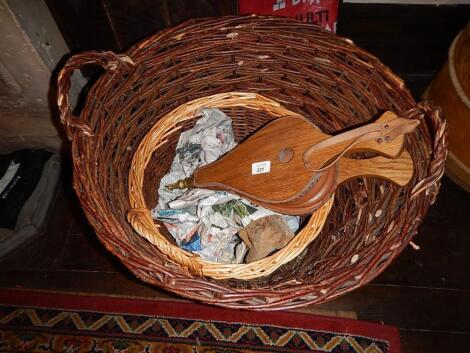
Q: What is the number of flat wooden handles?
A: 2